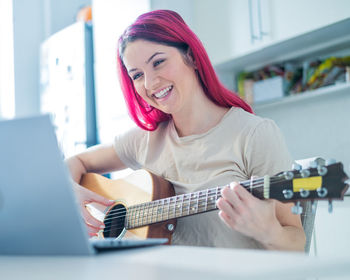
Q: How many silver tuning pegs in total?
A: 6